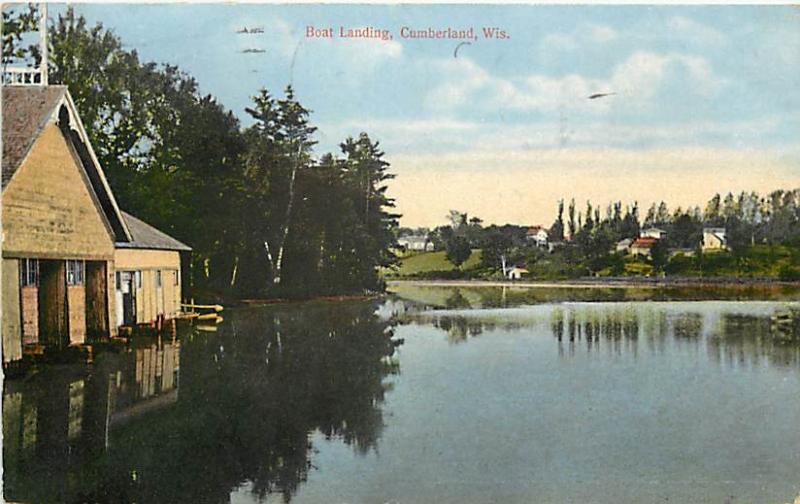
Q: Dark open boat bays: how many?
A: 2